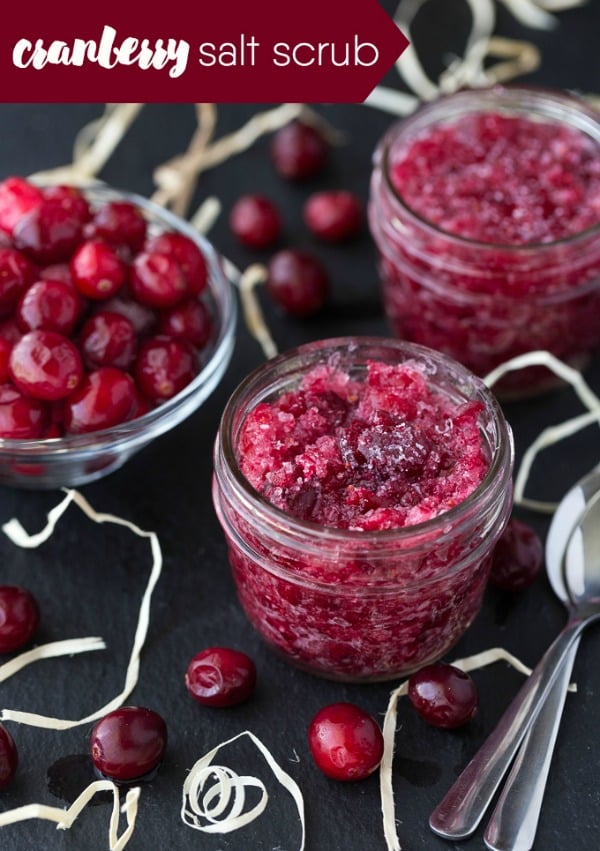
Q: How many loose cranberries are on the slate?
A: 11